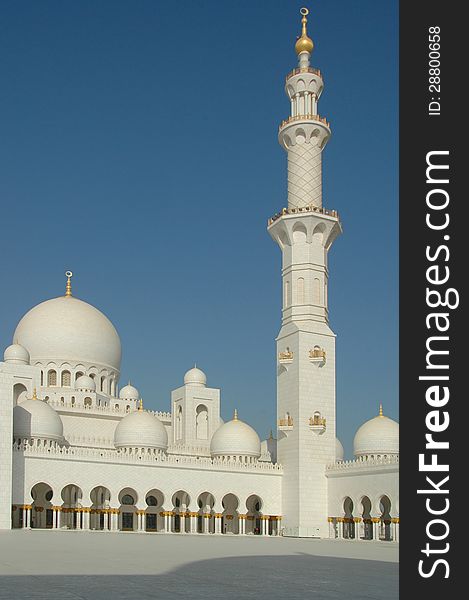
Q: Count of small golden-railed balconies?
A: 4